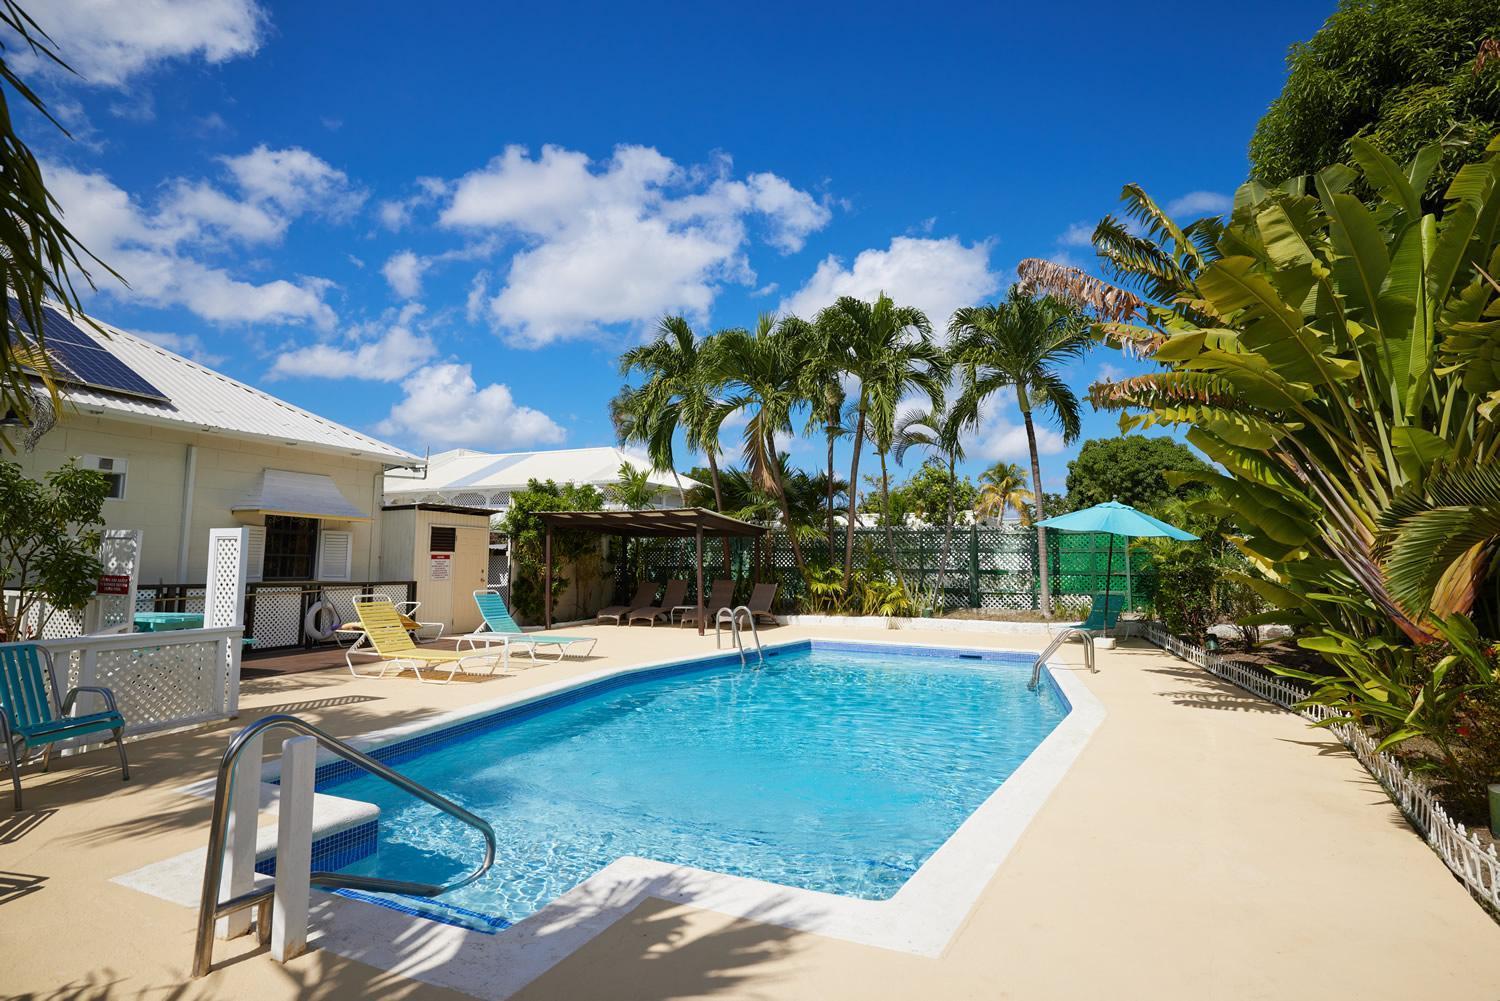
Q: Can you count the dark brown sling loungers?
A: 4